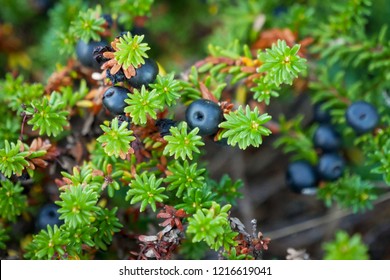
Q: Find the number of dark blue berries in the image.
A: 10